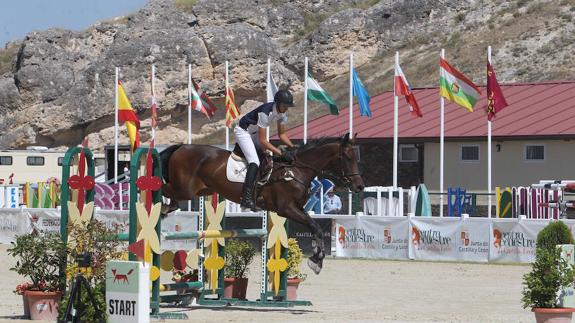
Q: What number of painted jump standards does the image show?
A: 4